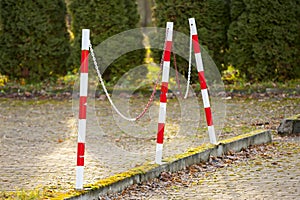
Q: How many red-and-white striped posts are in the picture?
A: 3